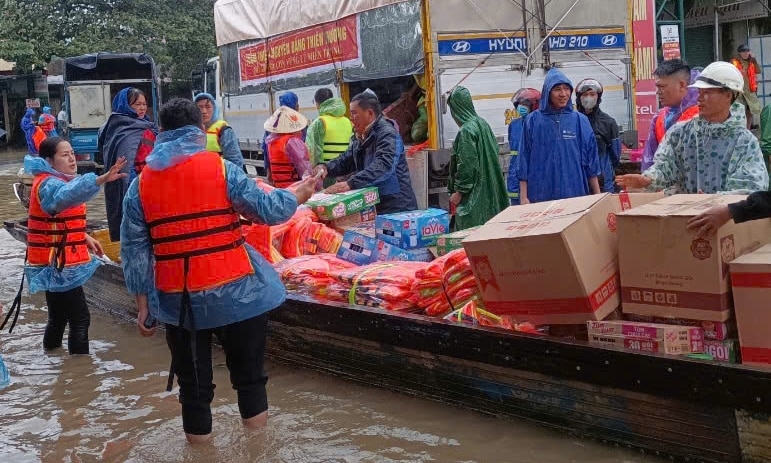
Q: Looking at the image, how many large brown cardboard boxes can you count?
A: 4